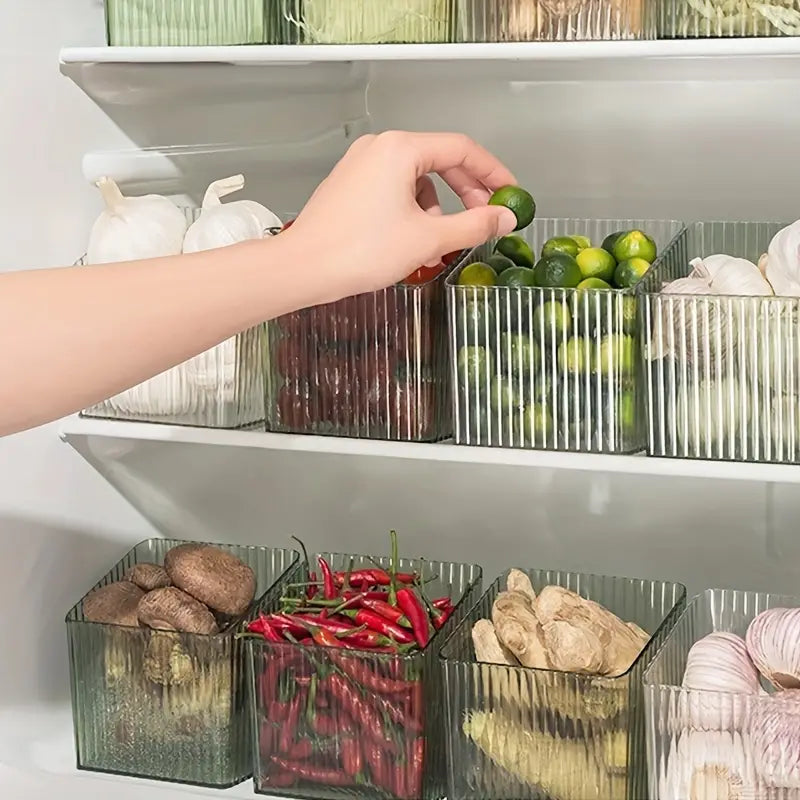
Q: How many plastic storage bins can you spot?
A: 12